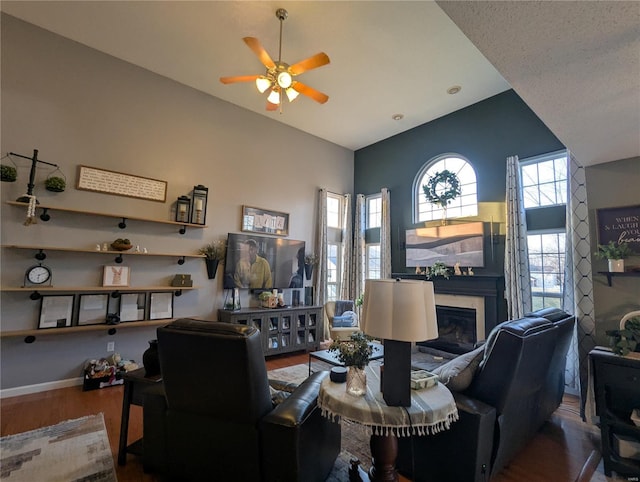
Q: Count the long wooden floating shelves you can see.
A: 4